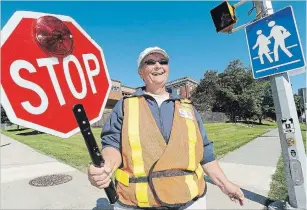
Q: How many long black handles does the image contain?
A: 1